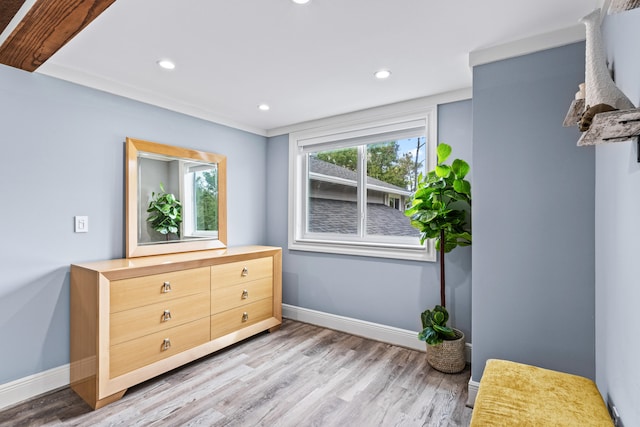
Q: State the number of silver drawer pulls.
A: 6